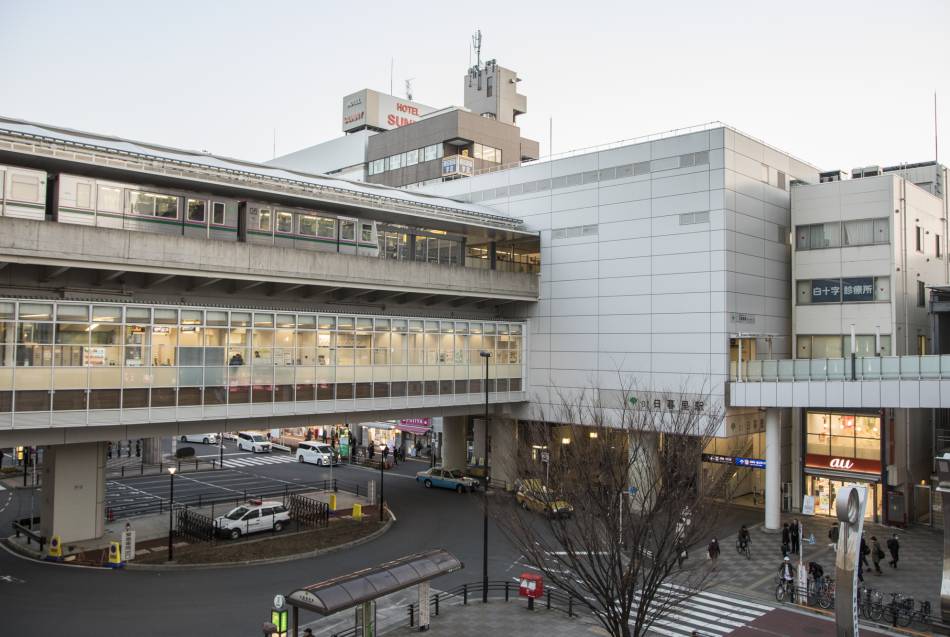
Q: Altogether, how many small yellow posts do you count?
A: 4